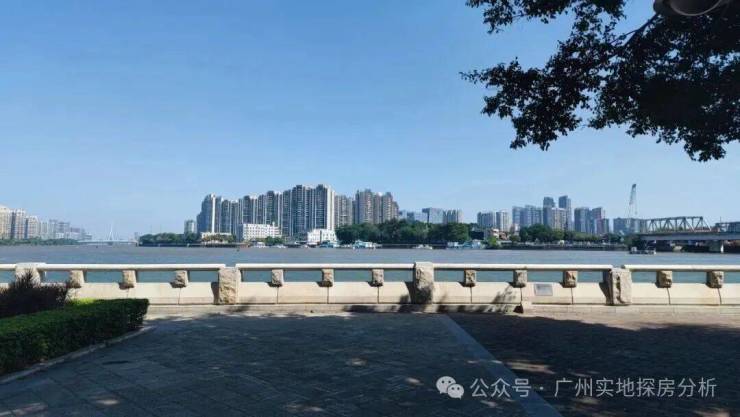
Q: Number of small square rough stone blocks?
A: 11